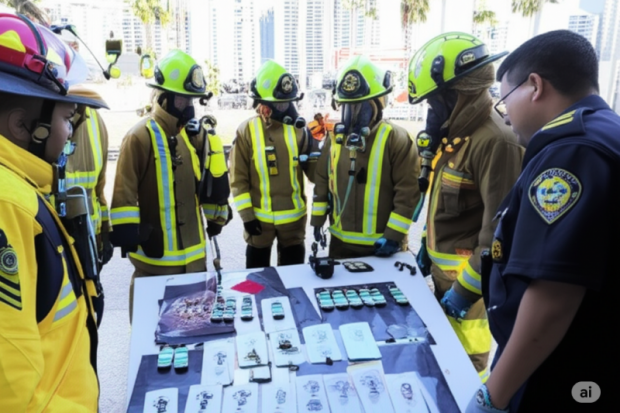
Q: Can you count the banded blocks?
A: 12